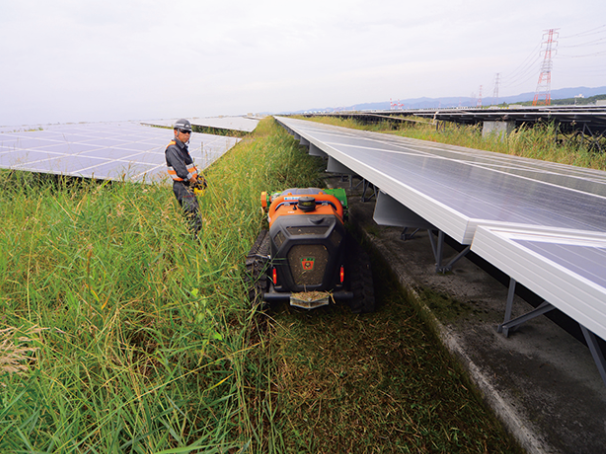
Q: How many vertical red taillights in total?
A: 2